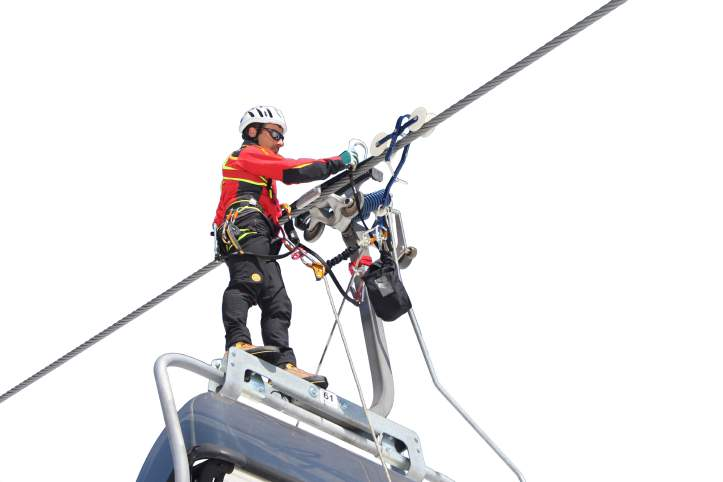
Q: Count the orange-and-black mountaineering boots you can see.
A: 2